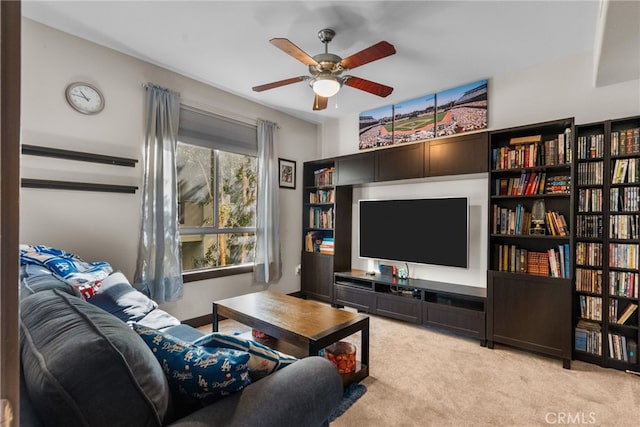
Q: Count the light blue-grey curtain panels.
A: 2